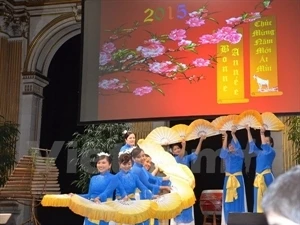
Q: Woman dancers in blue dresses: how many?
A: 8